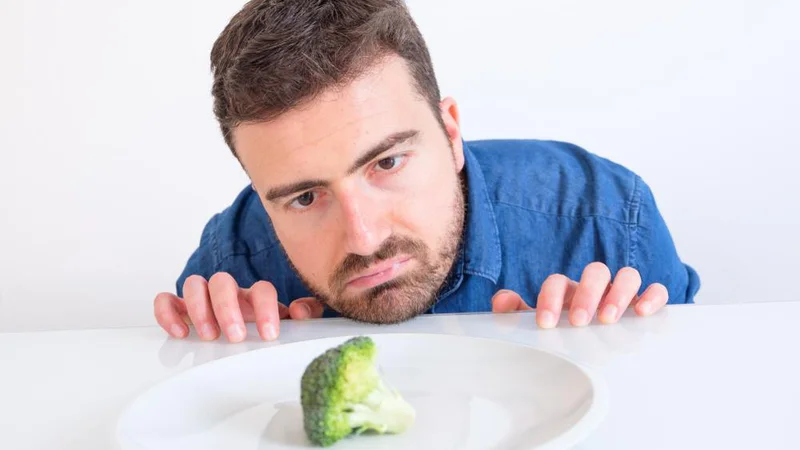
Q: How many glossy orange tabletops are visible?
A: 0